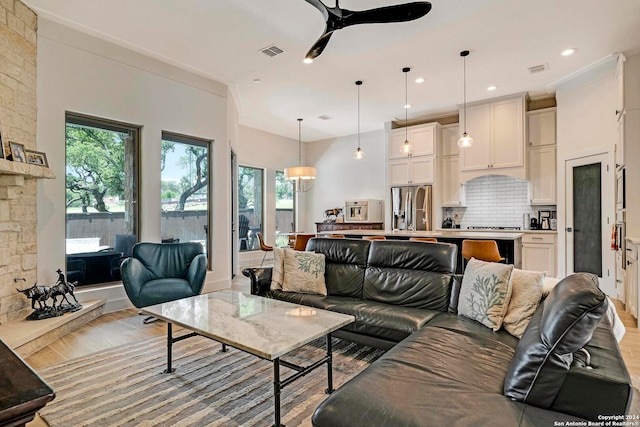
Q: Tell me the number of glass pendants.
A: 3